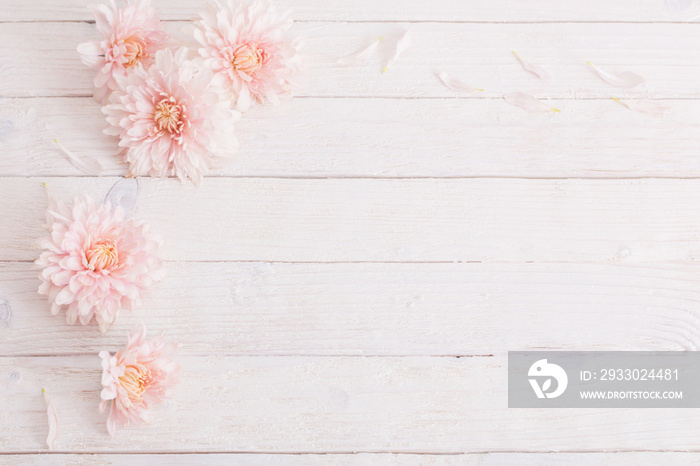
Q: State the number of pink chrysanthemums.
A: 5